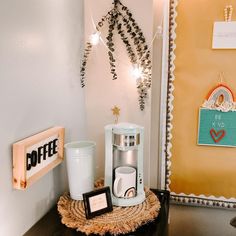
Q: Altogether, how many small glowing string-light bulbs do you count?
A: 2